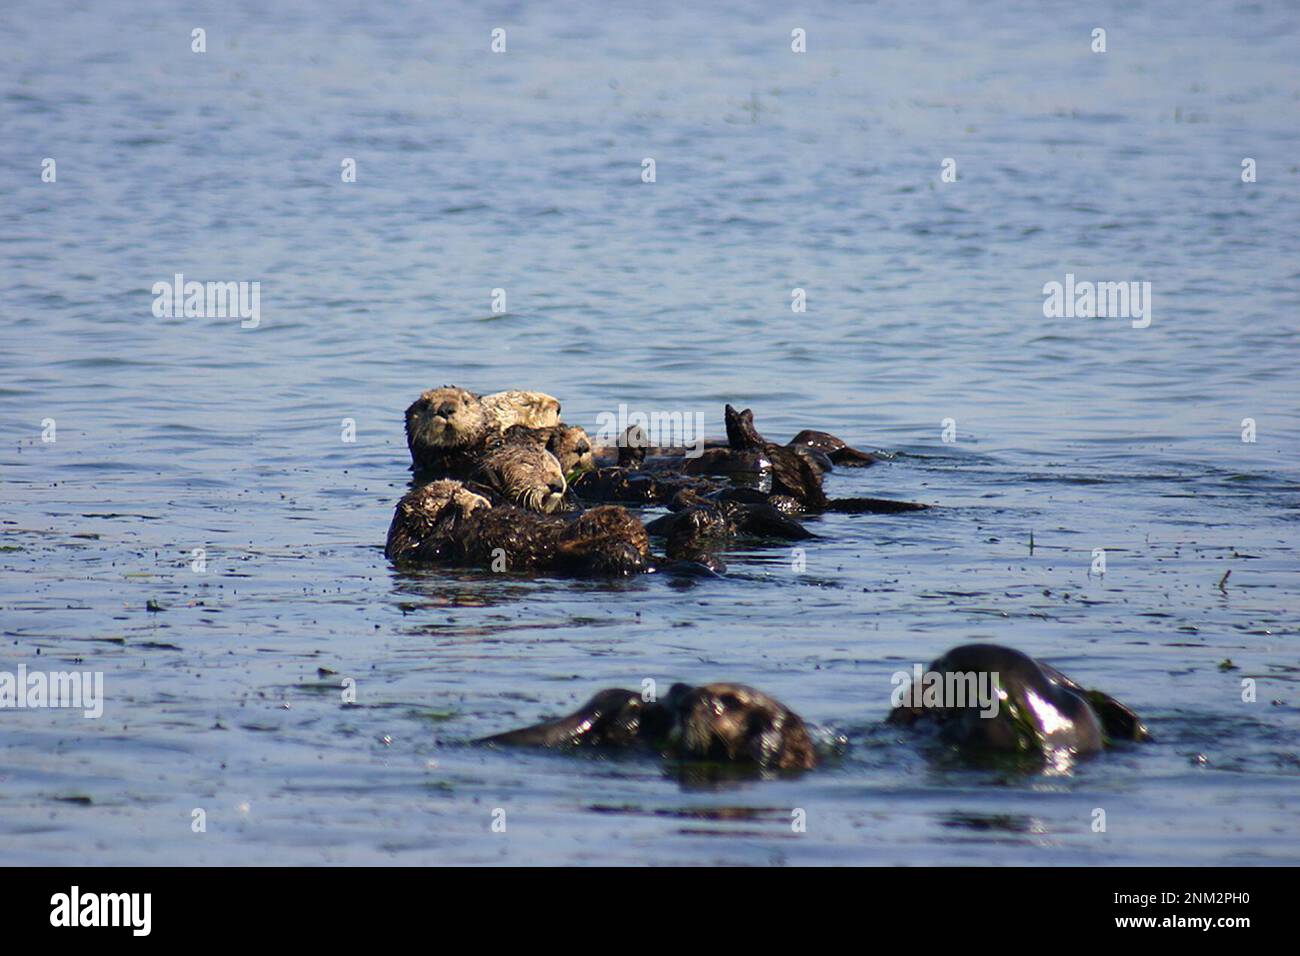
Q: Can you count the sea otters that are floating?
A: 7